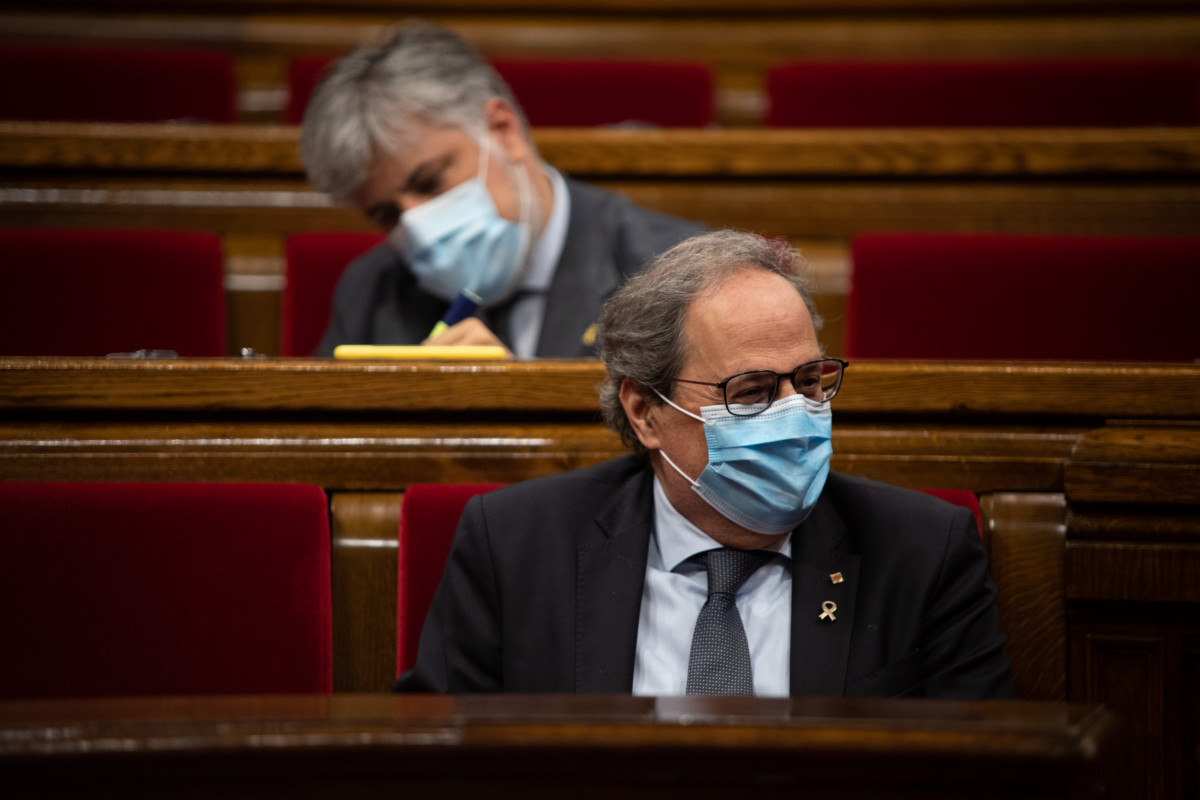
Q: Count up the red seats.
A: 8